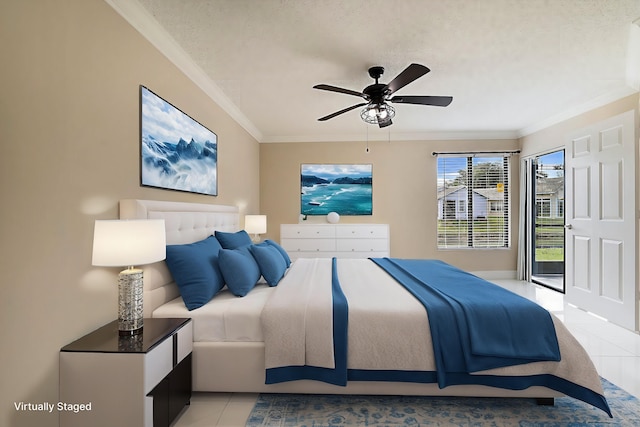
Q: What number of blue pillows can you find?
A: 5